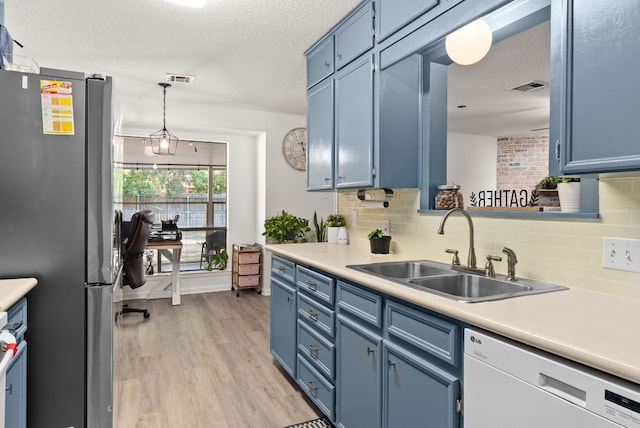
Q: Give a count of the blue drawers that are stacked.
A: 4